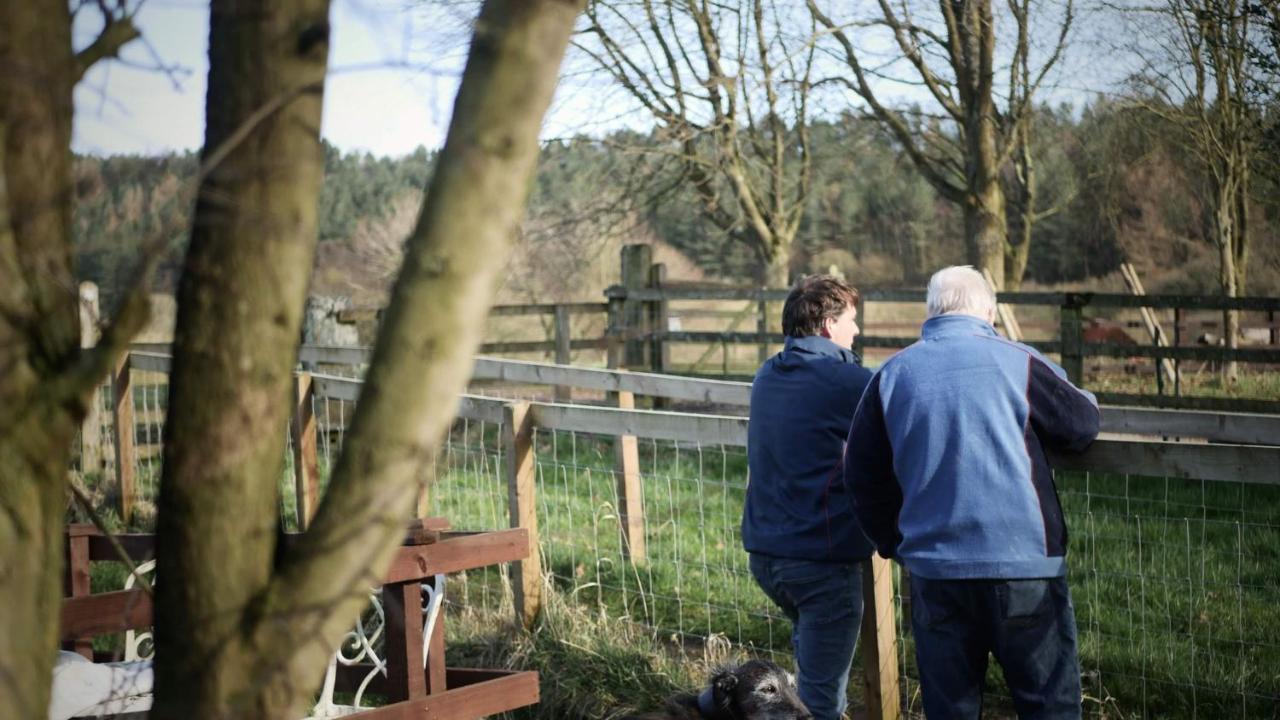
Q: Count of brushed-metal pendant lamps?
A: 0